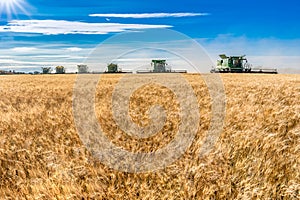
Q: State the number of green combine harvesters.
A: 6